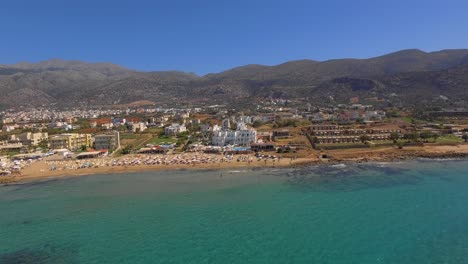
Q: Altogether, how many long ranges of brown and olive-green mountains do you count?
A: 1